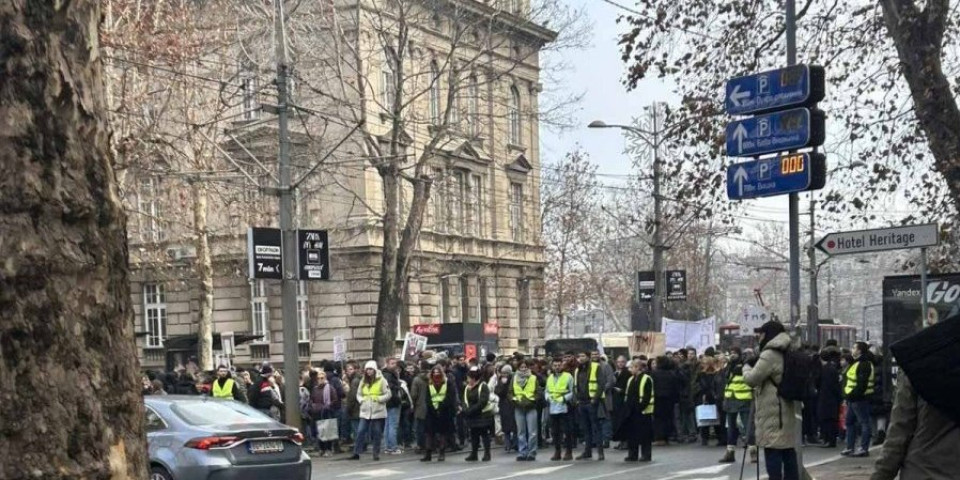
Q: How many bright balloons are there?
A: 0